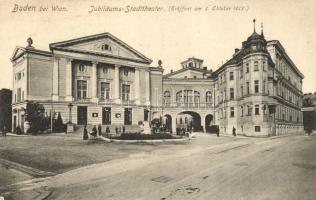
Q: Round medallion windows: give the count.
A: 3